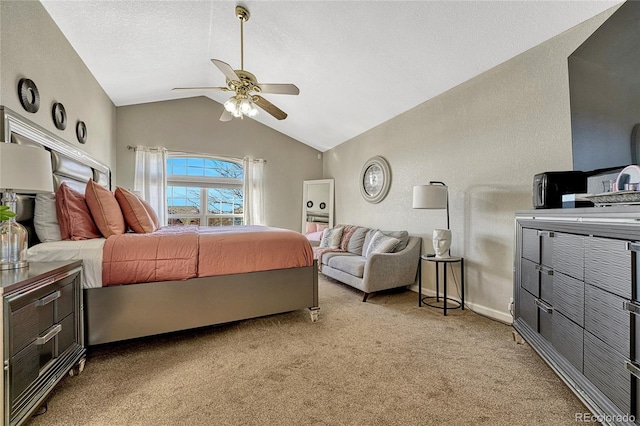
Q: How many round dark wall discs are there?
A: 3